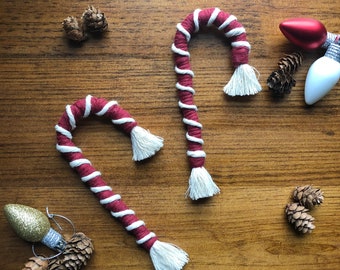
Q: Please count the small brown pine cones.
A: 8